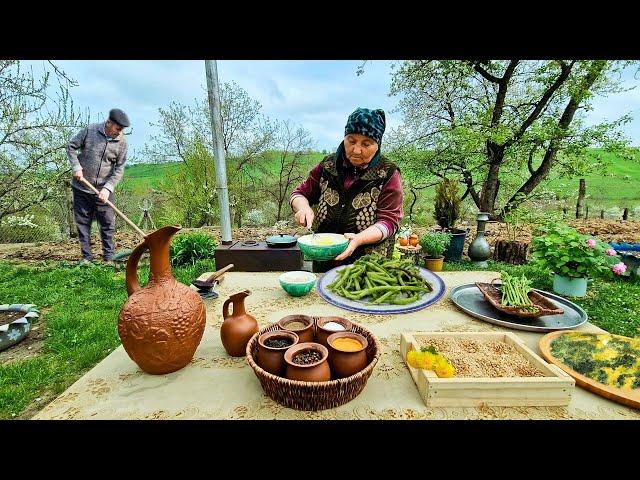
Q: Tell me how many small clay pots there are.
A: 5